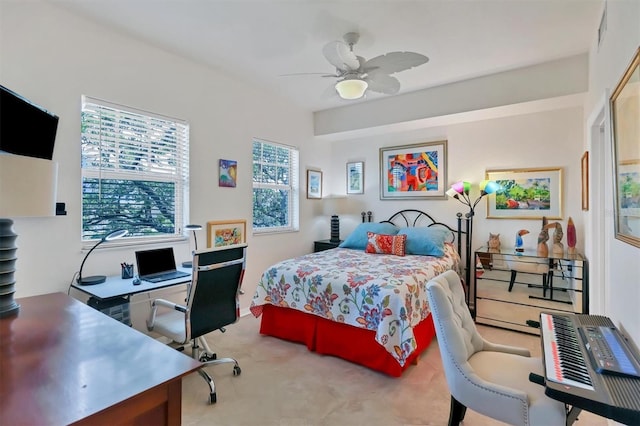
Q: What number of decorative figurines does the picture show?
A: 5